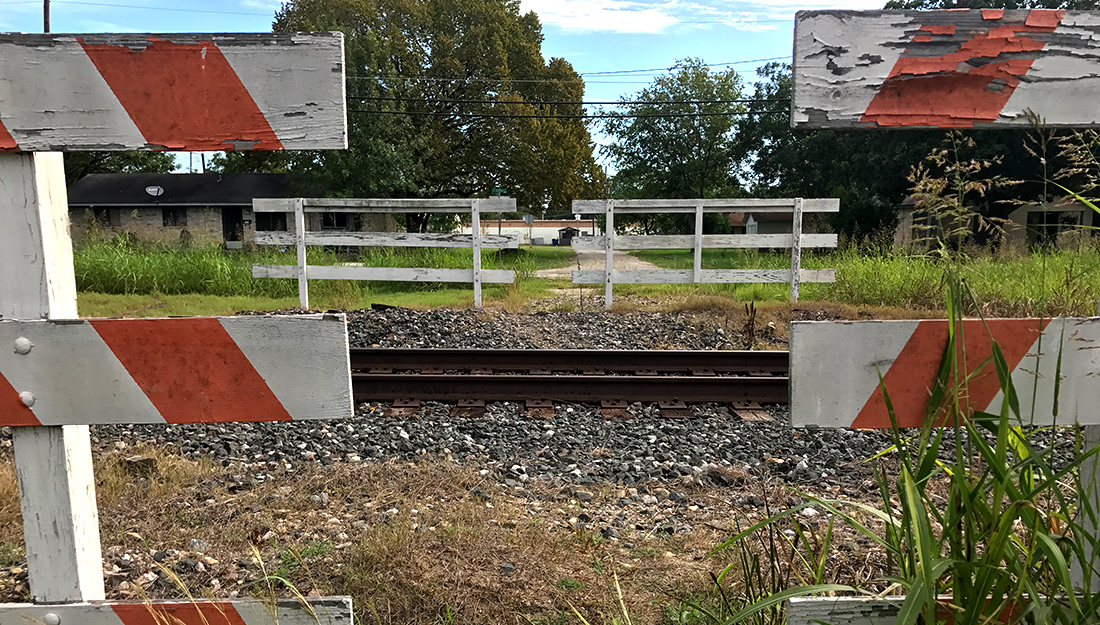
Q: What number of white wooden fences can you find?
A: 2